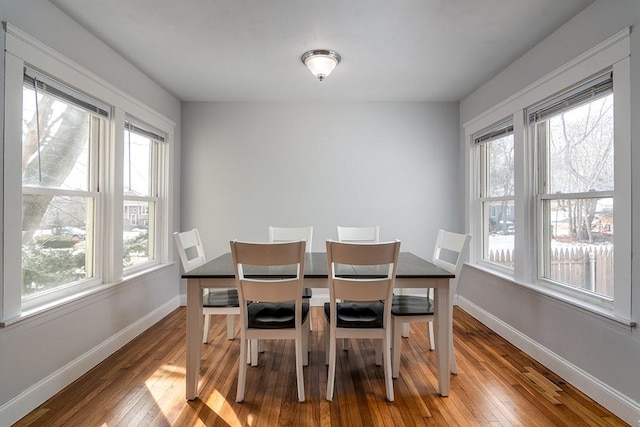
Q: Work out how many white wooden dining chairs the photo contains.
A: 6